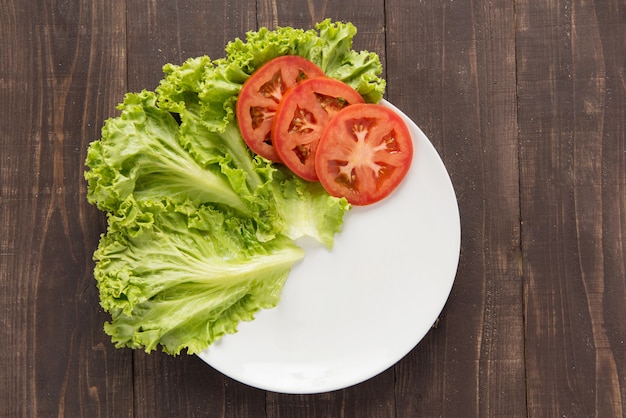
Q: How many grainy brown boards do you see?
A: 5